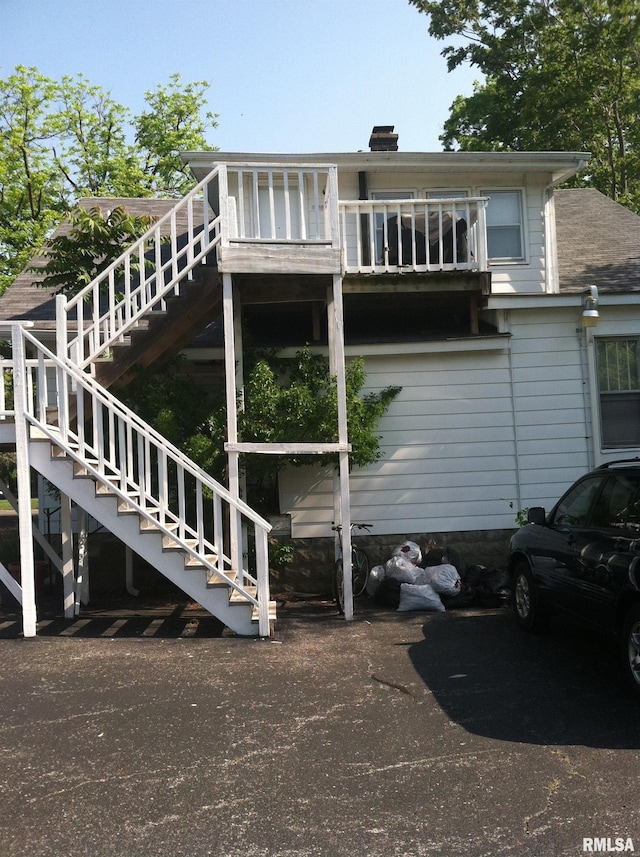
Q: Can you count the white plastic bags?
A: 5